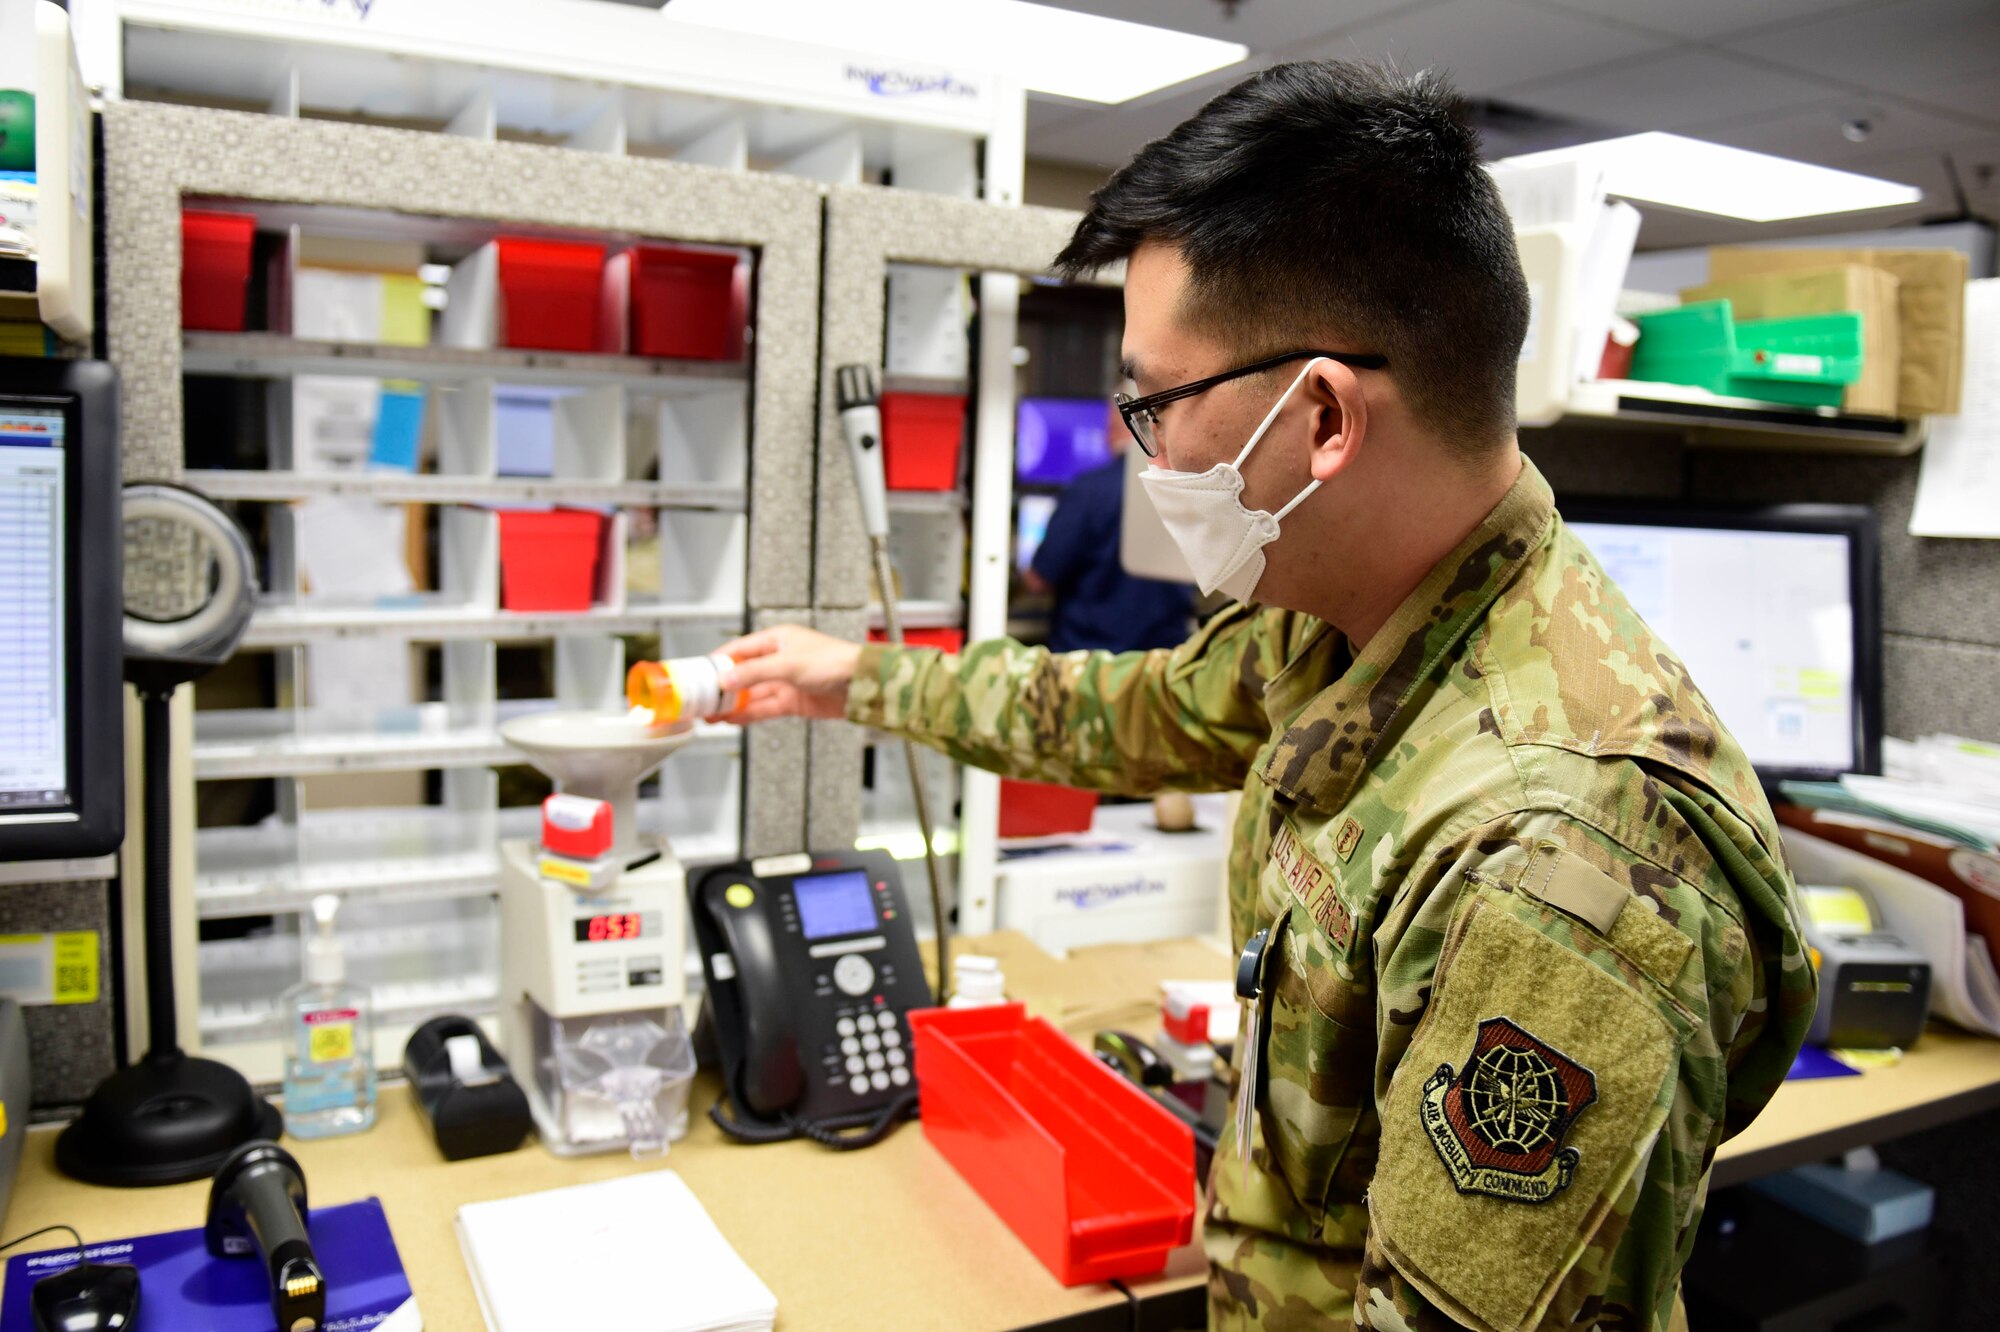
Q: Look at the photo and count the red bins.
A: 8